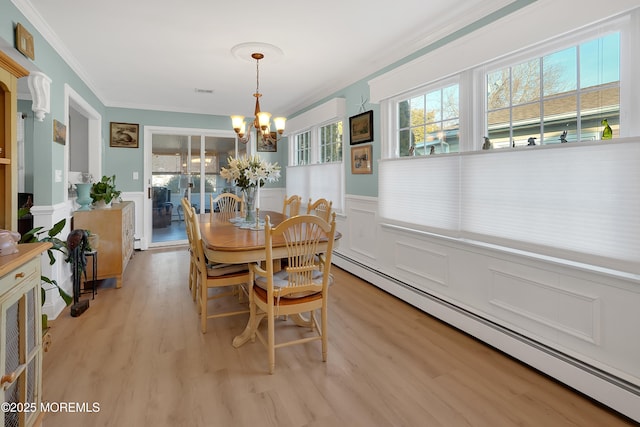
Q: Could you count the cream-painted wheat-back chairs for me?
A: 6